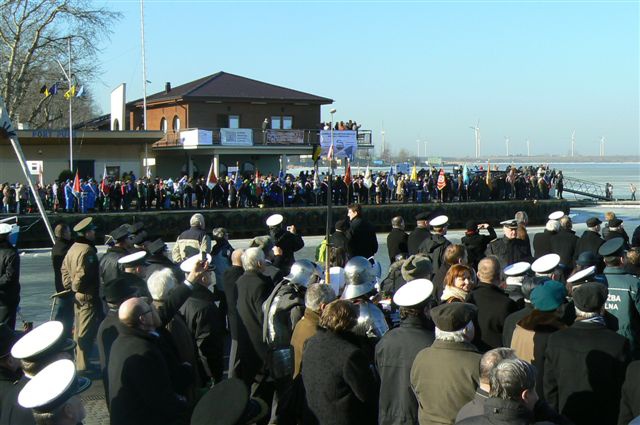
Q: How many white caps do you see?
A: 13